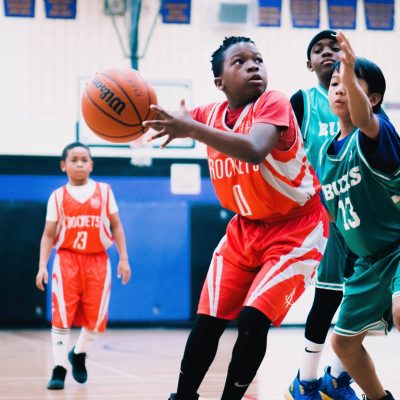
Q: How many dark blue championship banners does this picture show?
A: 7